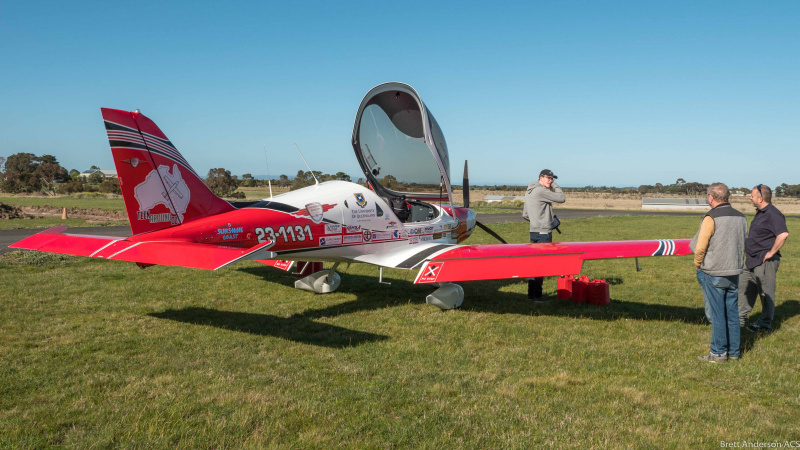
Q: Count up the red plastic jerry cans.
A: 3